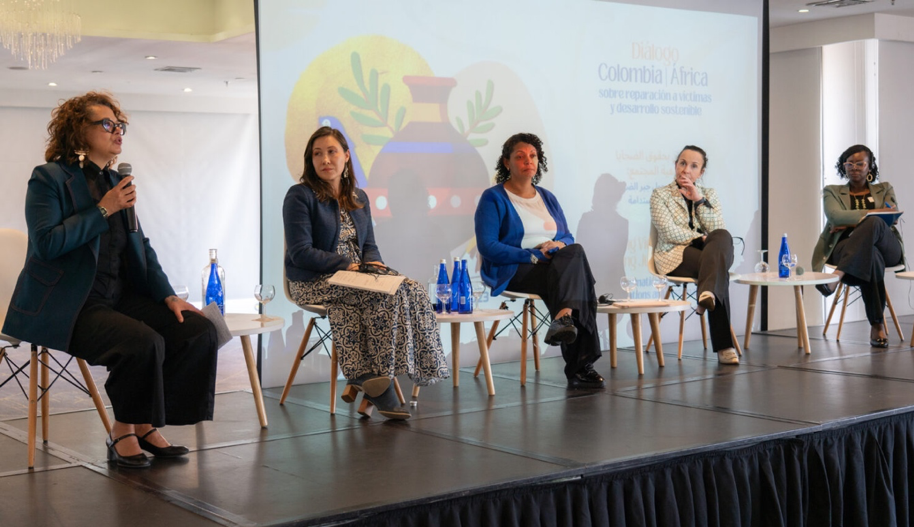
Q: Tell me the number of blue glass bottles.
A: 5